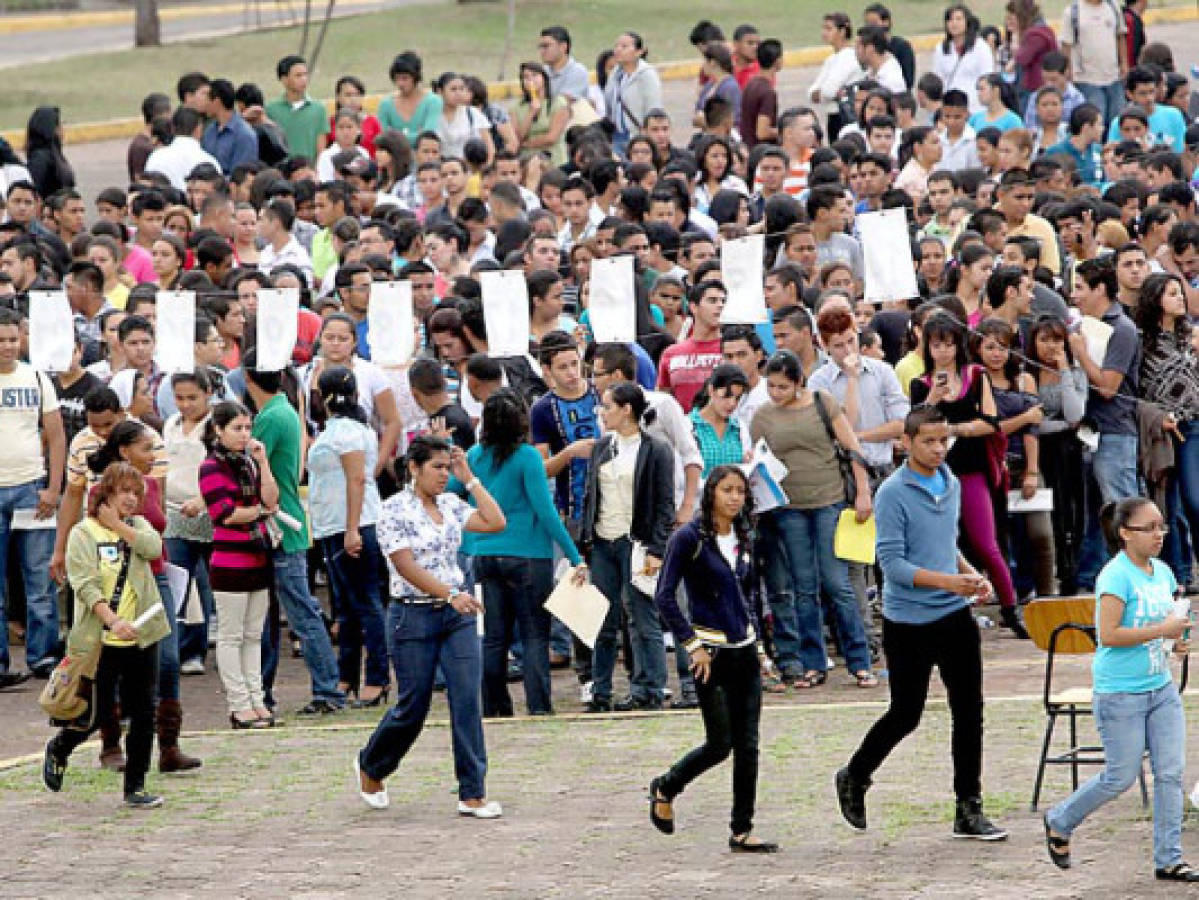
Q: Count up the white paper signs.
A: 8